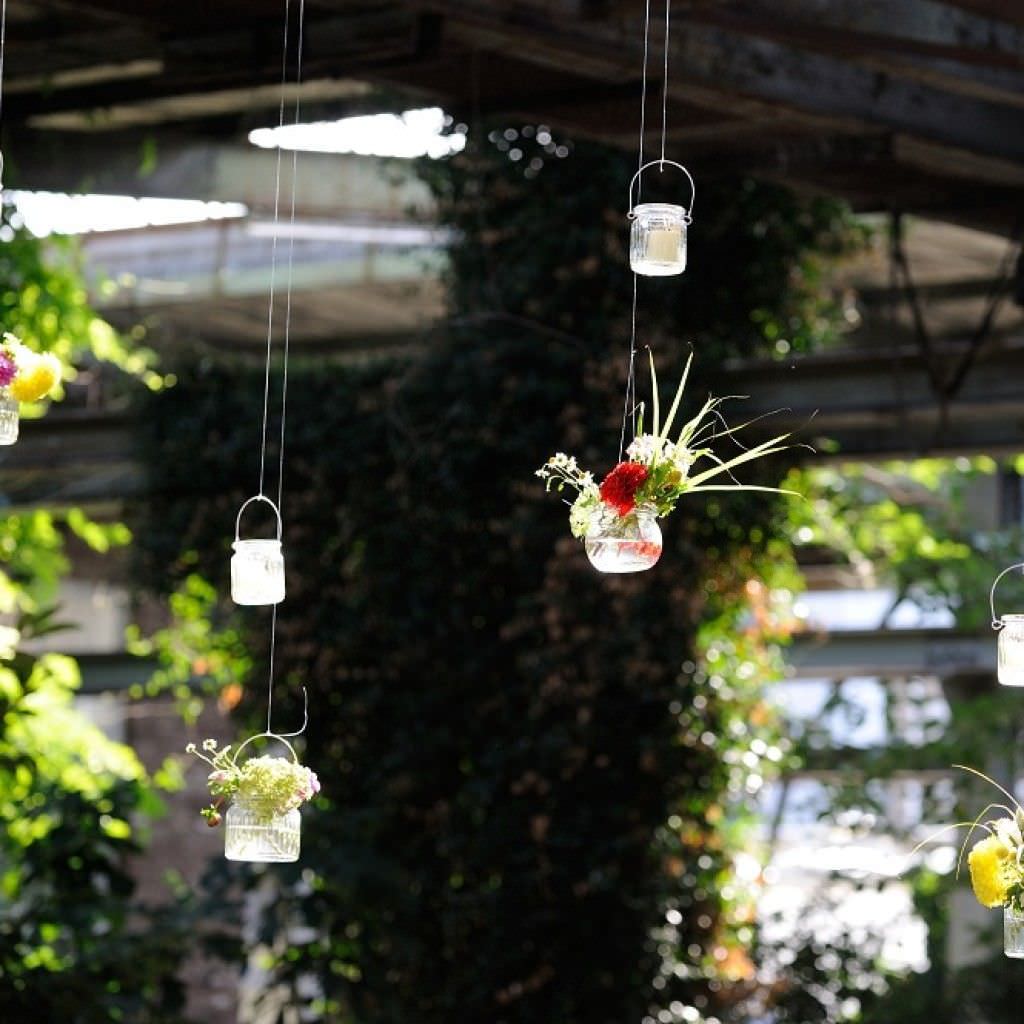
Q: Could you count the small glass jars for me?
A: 7